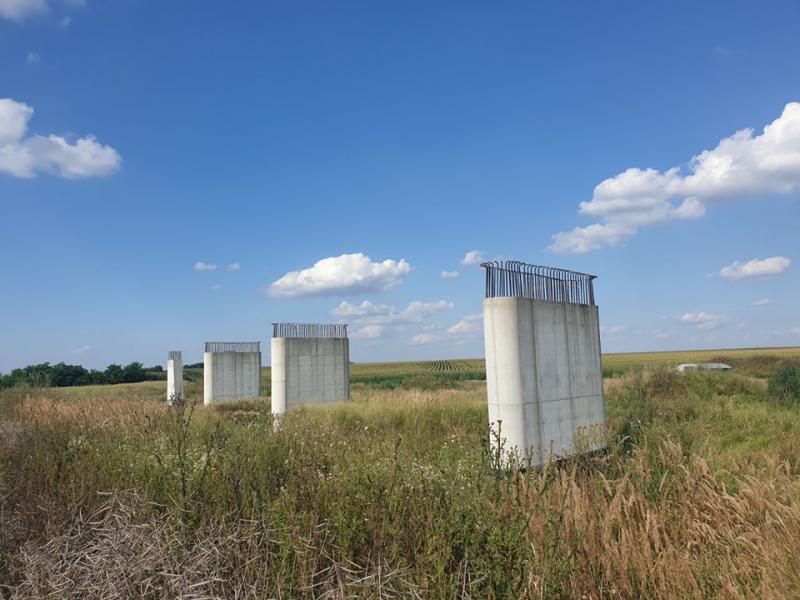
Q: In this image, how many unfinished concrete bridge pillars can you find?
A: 4